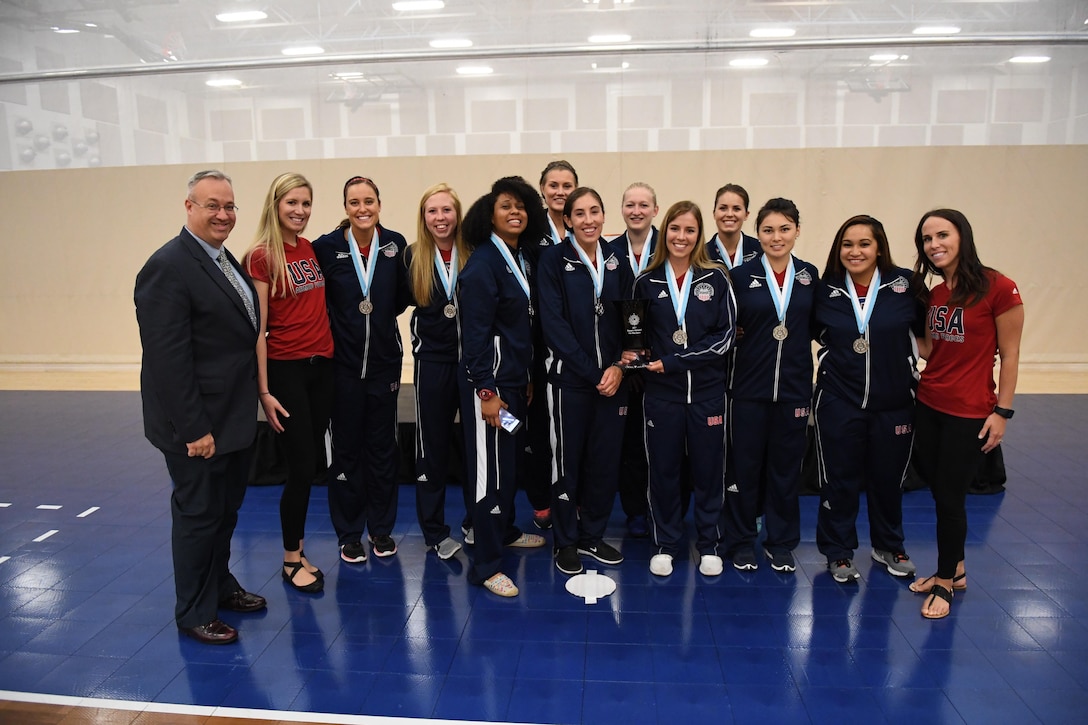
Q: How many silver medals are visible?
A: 7